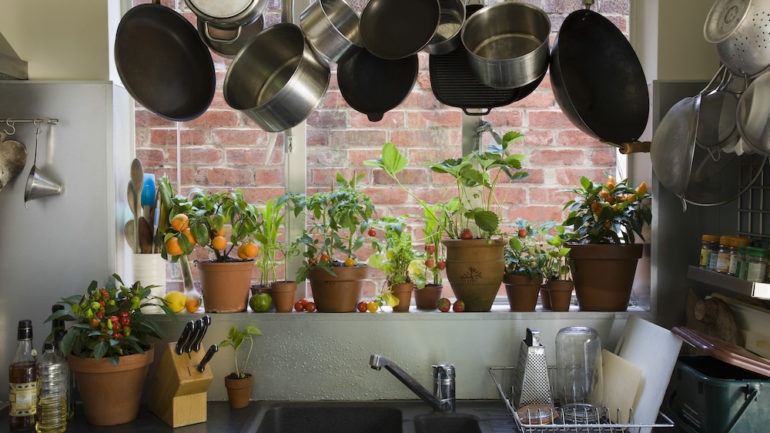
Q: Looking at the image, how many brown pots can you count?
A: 13